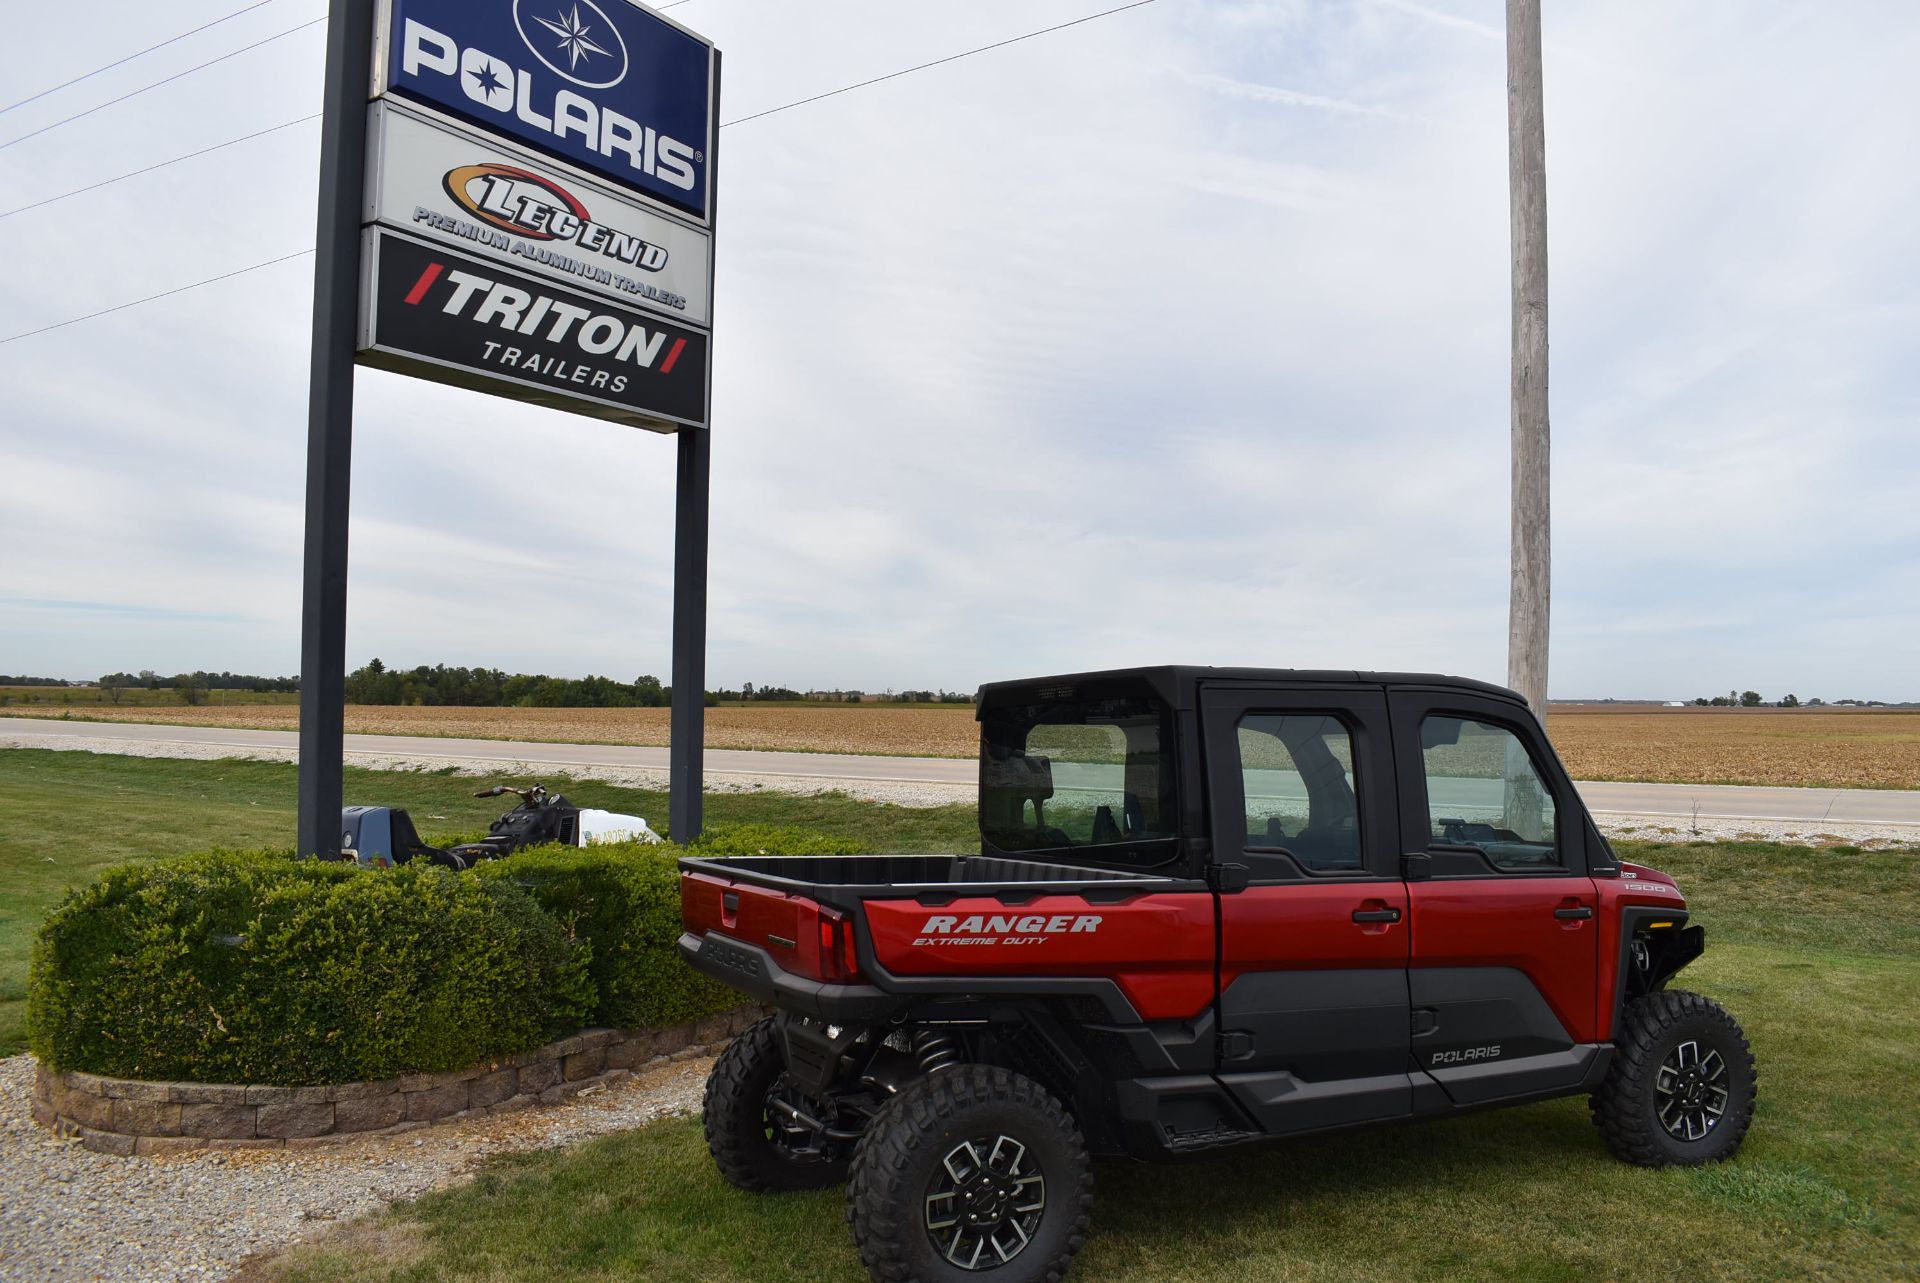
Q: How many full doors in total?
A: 2